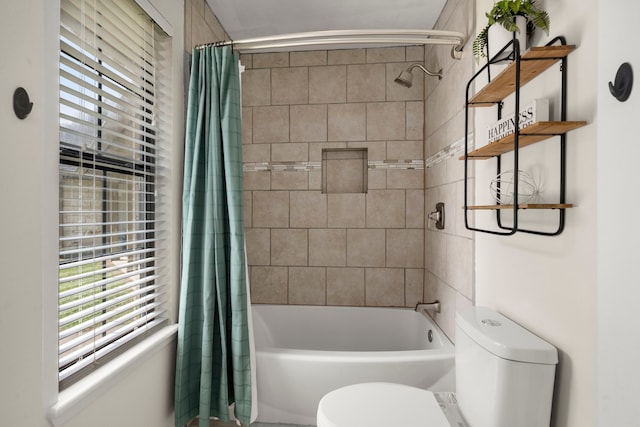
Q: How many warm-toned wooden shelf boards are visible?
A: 3